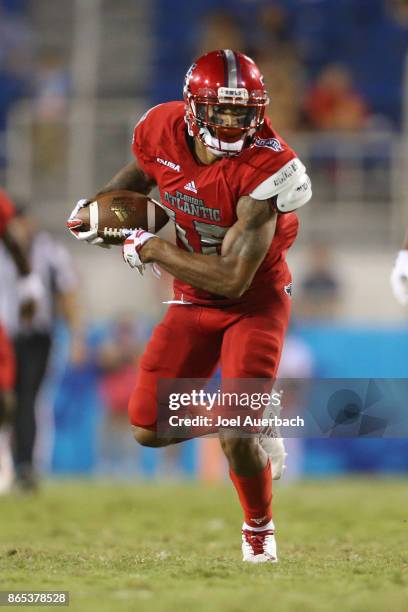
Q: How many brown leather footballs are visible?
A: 1